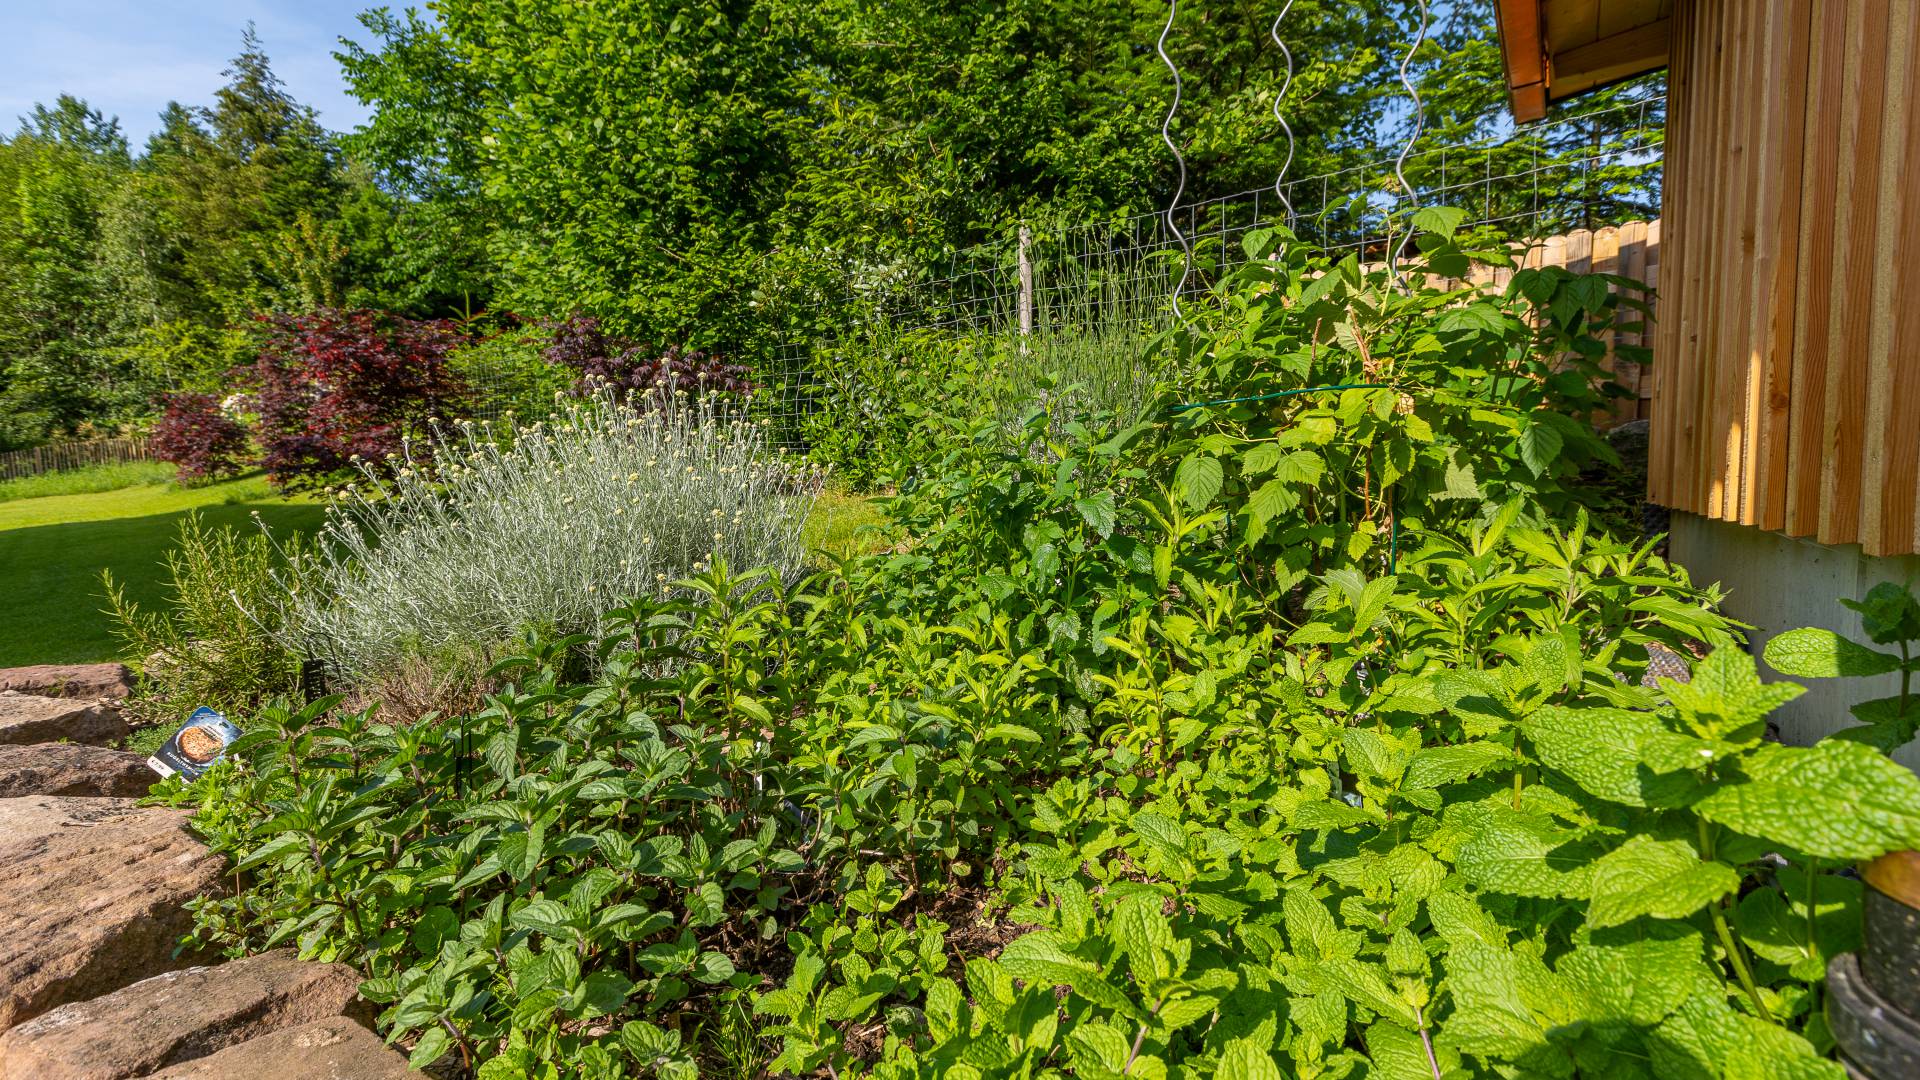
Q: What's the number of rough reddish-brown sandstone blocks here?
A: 6